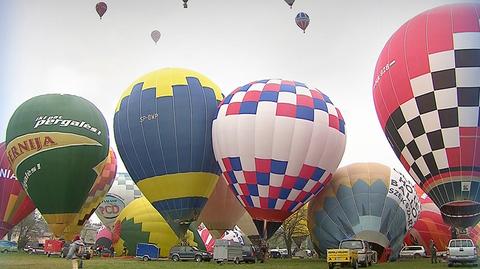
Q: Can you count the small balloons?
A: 5